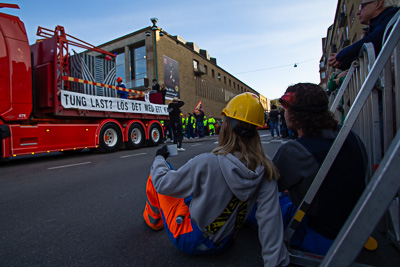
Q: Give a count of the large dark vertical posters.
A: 1